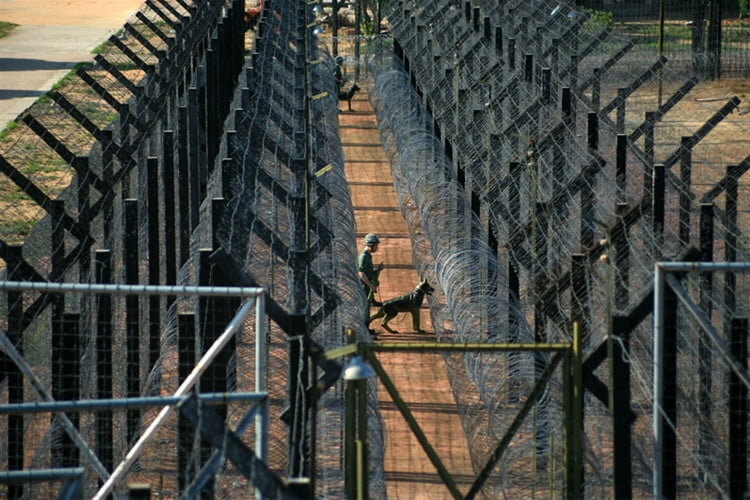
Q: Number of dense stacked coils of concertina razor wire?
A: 2